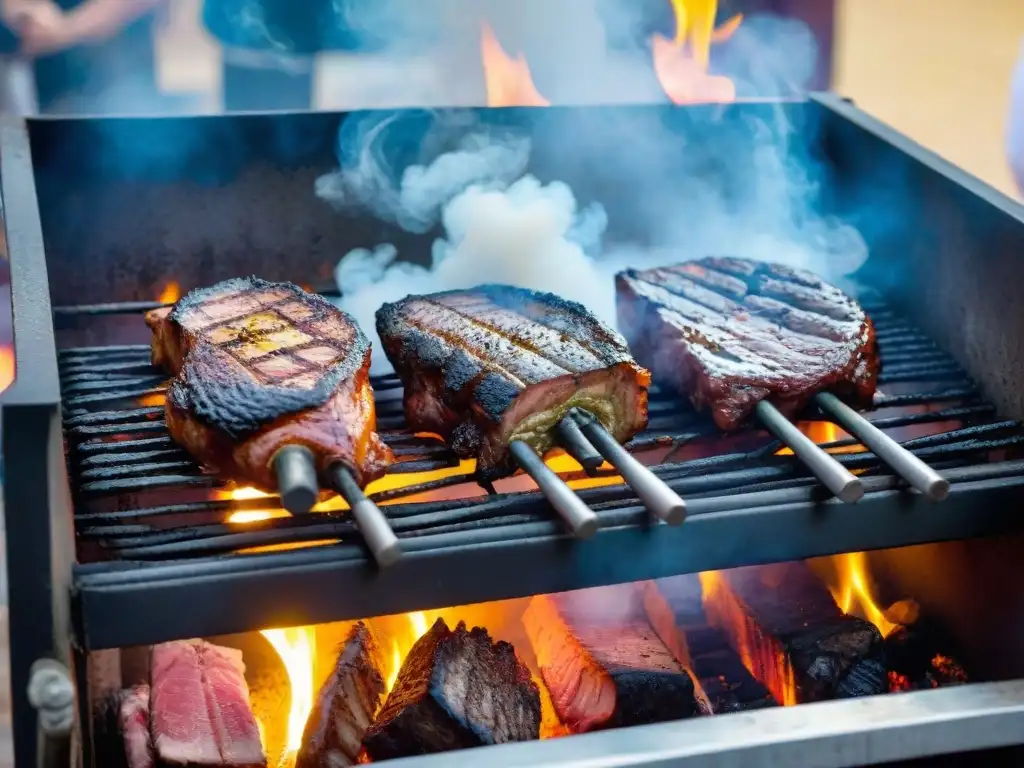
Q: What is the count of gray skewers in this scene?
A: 7